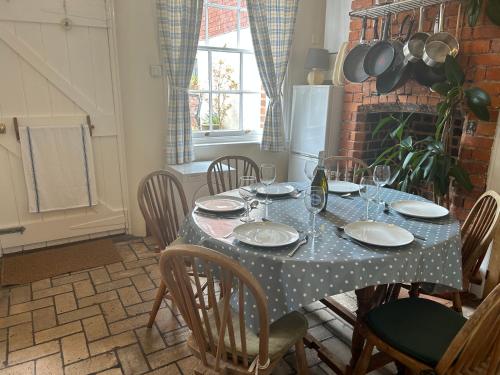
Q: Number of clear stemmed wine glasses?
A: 6